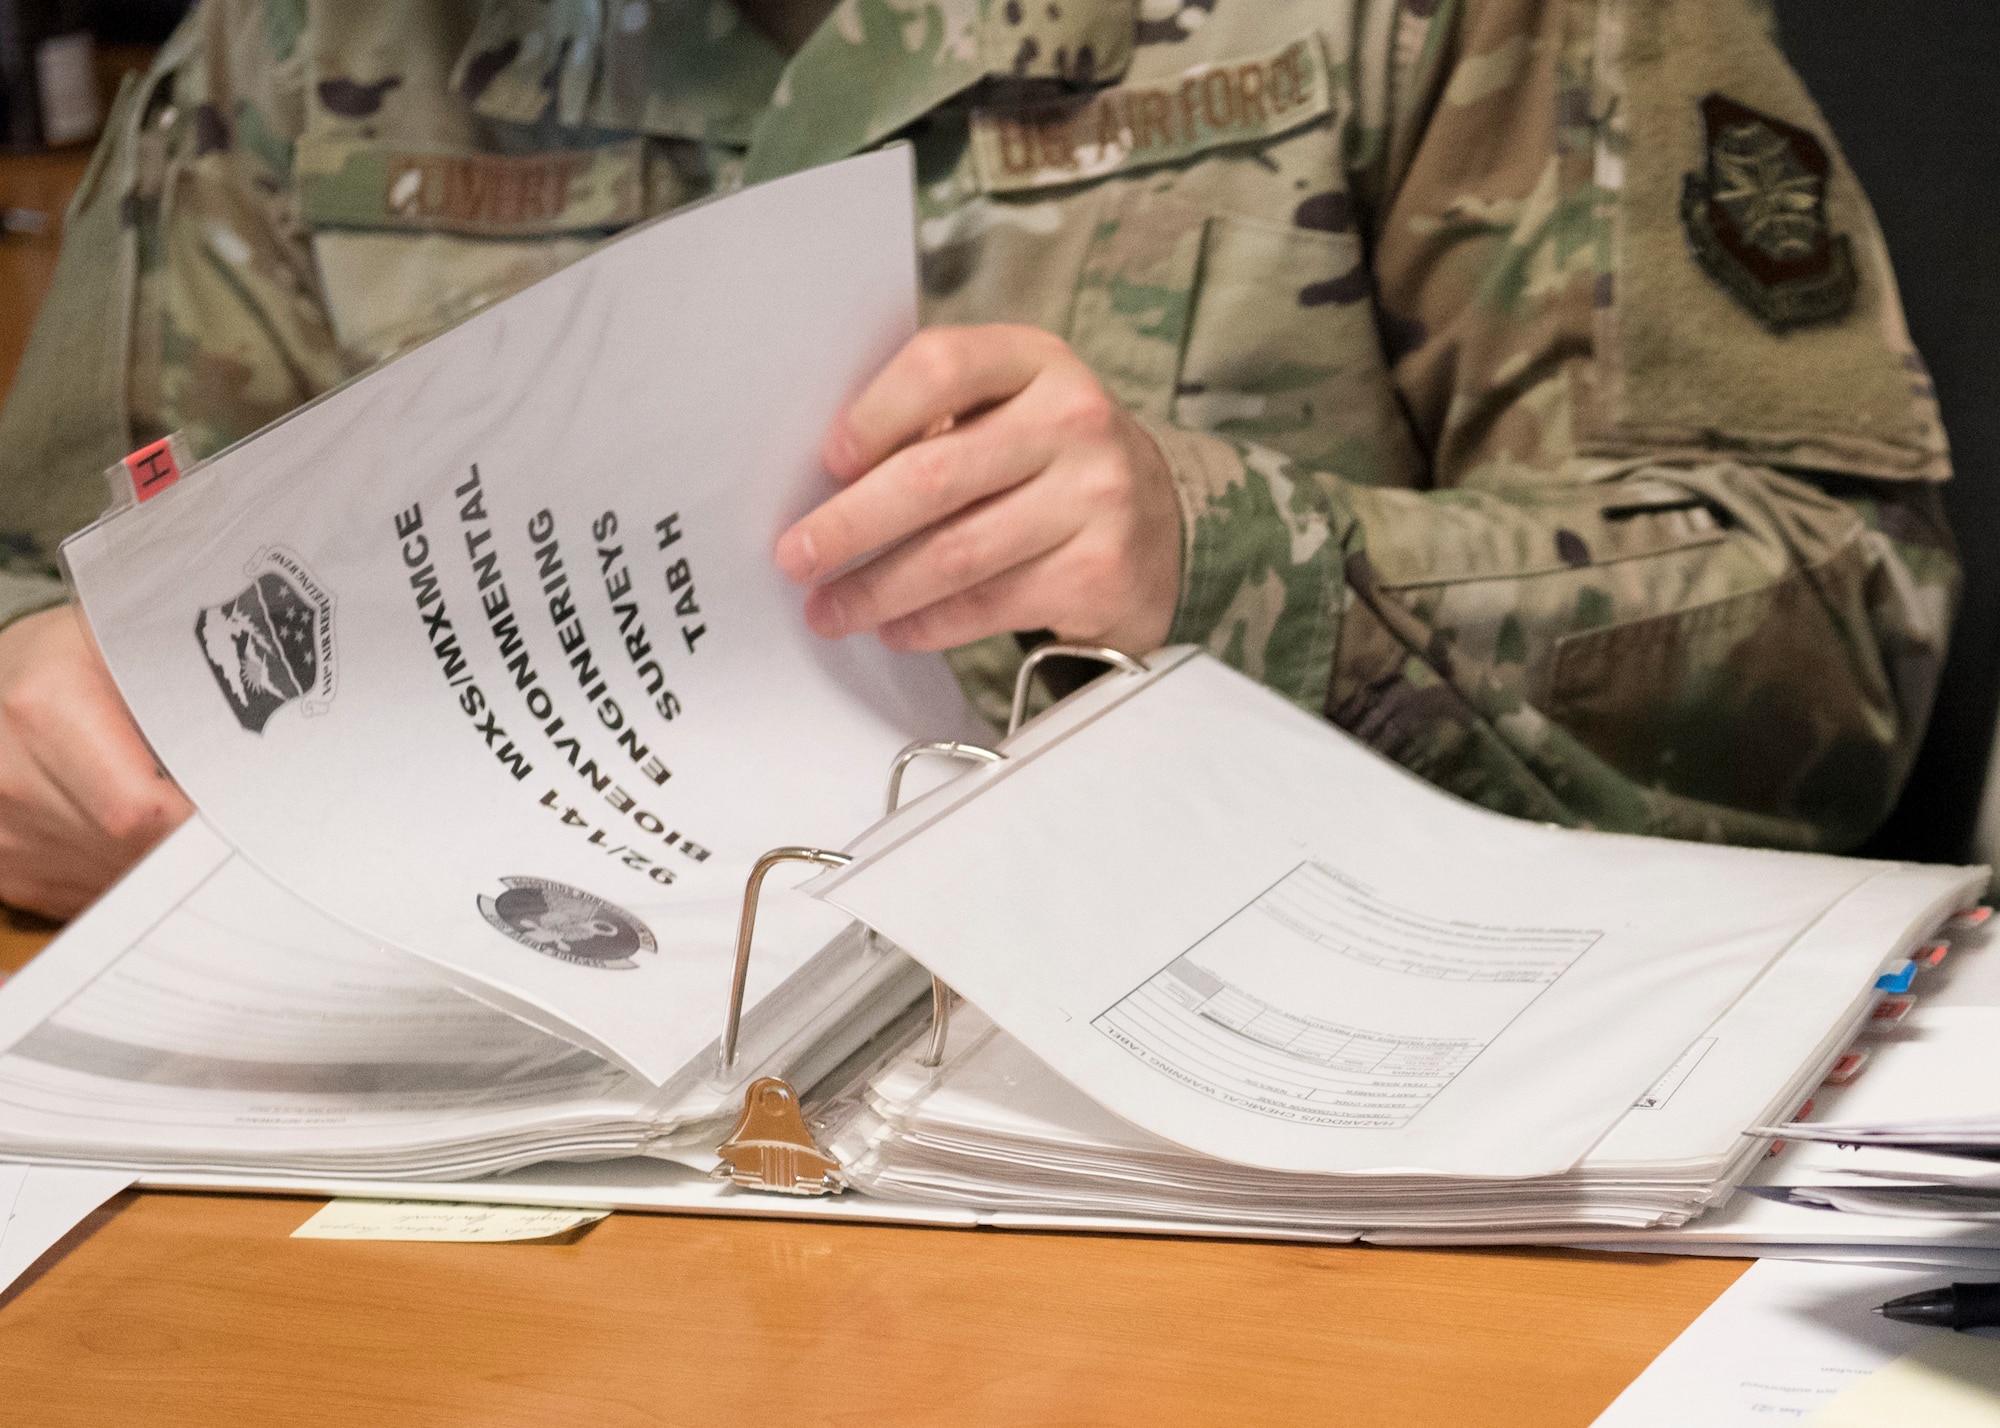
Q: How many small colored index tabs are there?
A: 8